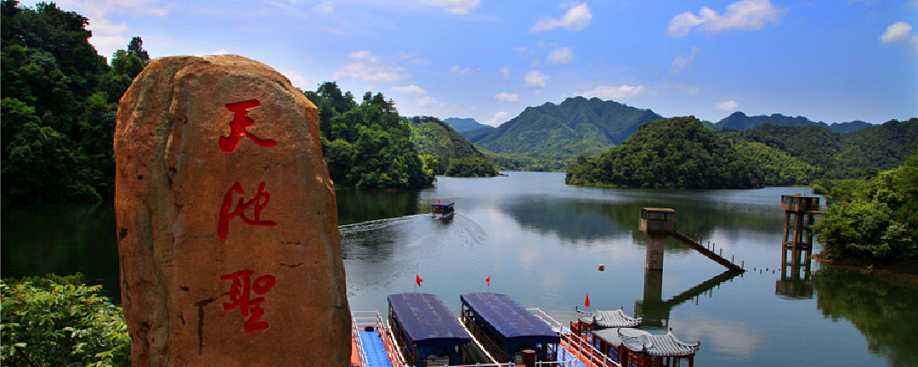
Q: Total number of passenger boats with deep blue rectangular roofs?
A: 2